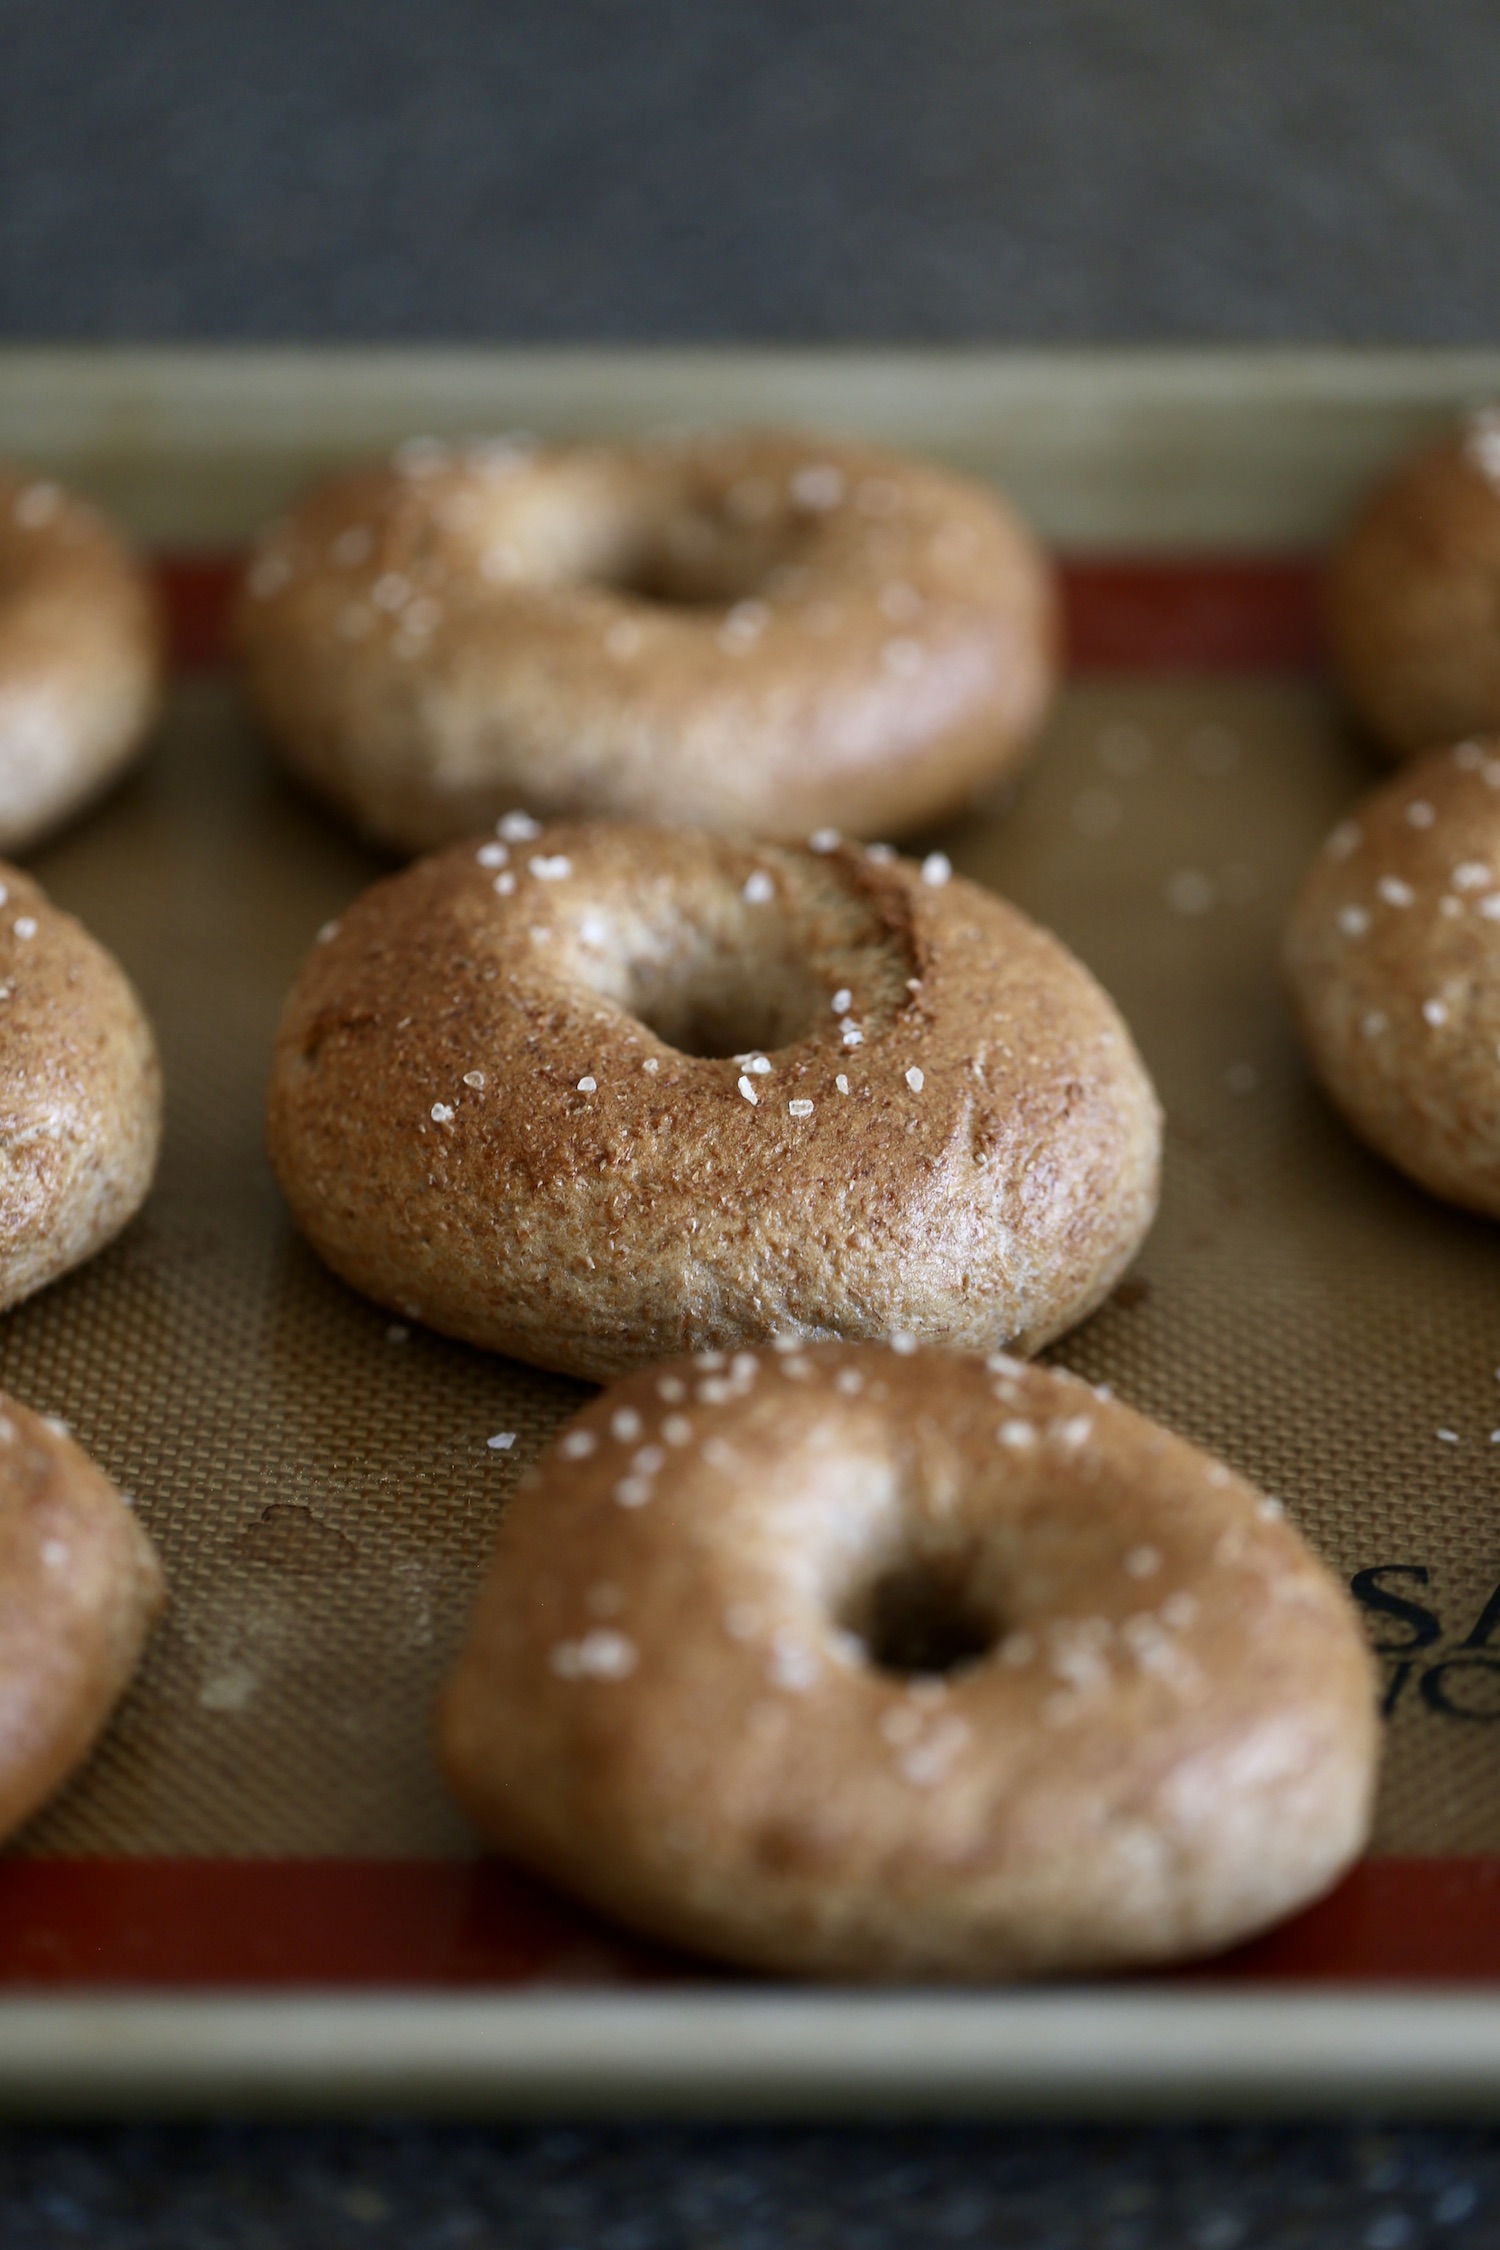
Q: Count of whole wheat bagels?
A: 8